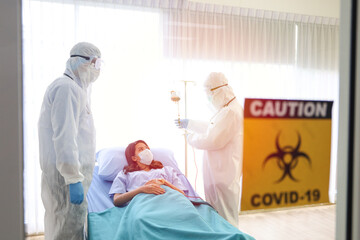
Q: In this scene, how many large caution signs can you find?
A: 1